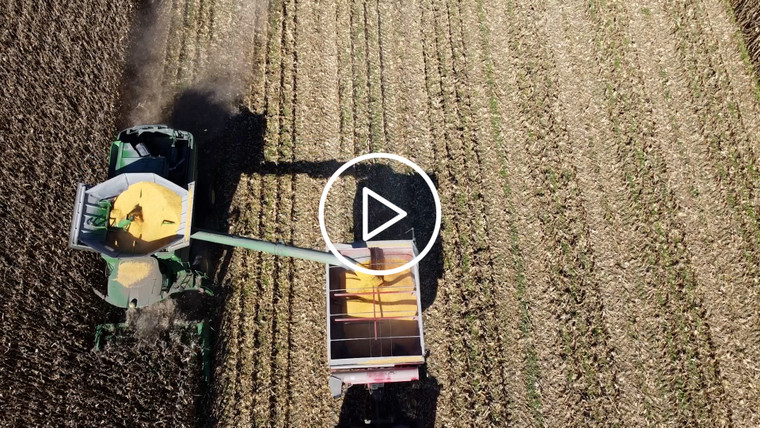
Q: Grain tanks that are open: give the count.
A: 2